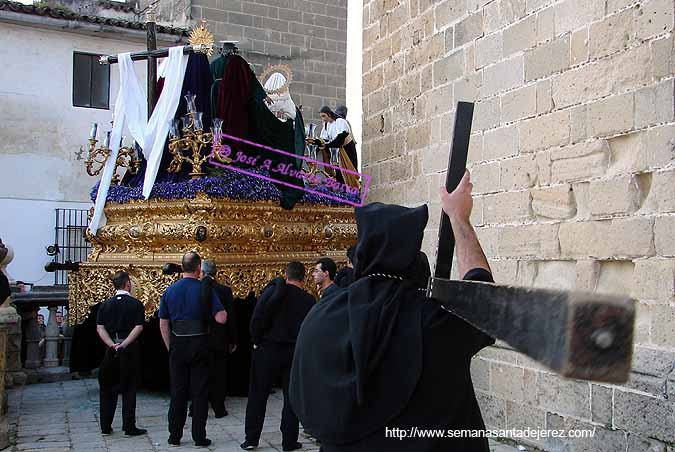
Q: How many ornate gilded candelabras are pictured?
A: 3